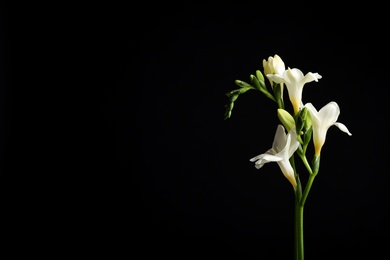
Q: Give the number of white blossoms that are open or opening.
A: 4